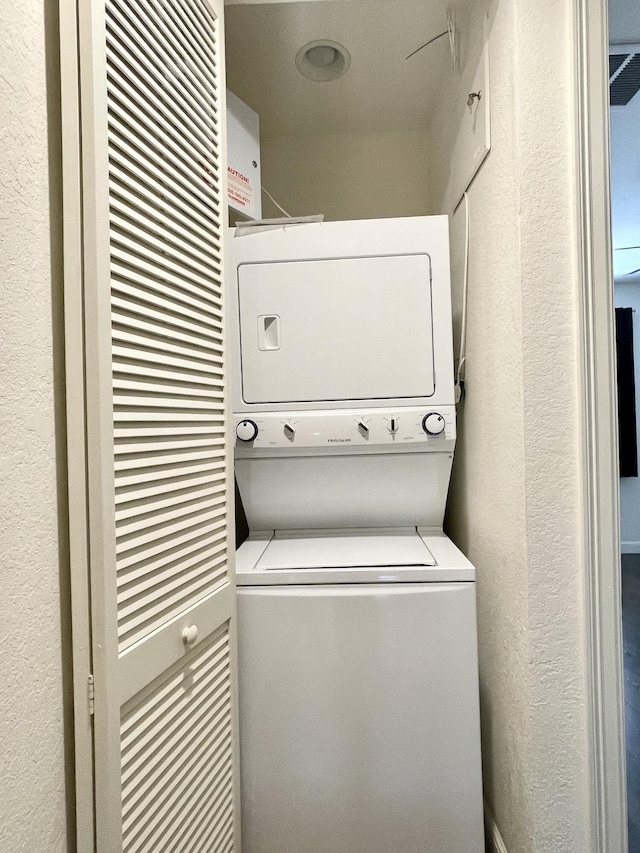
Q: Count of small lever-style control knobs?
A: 3